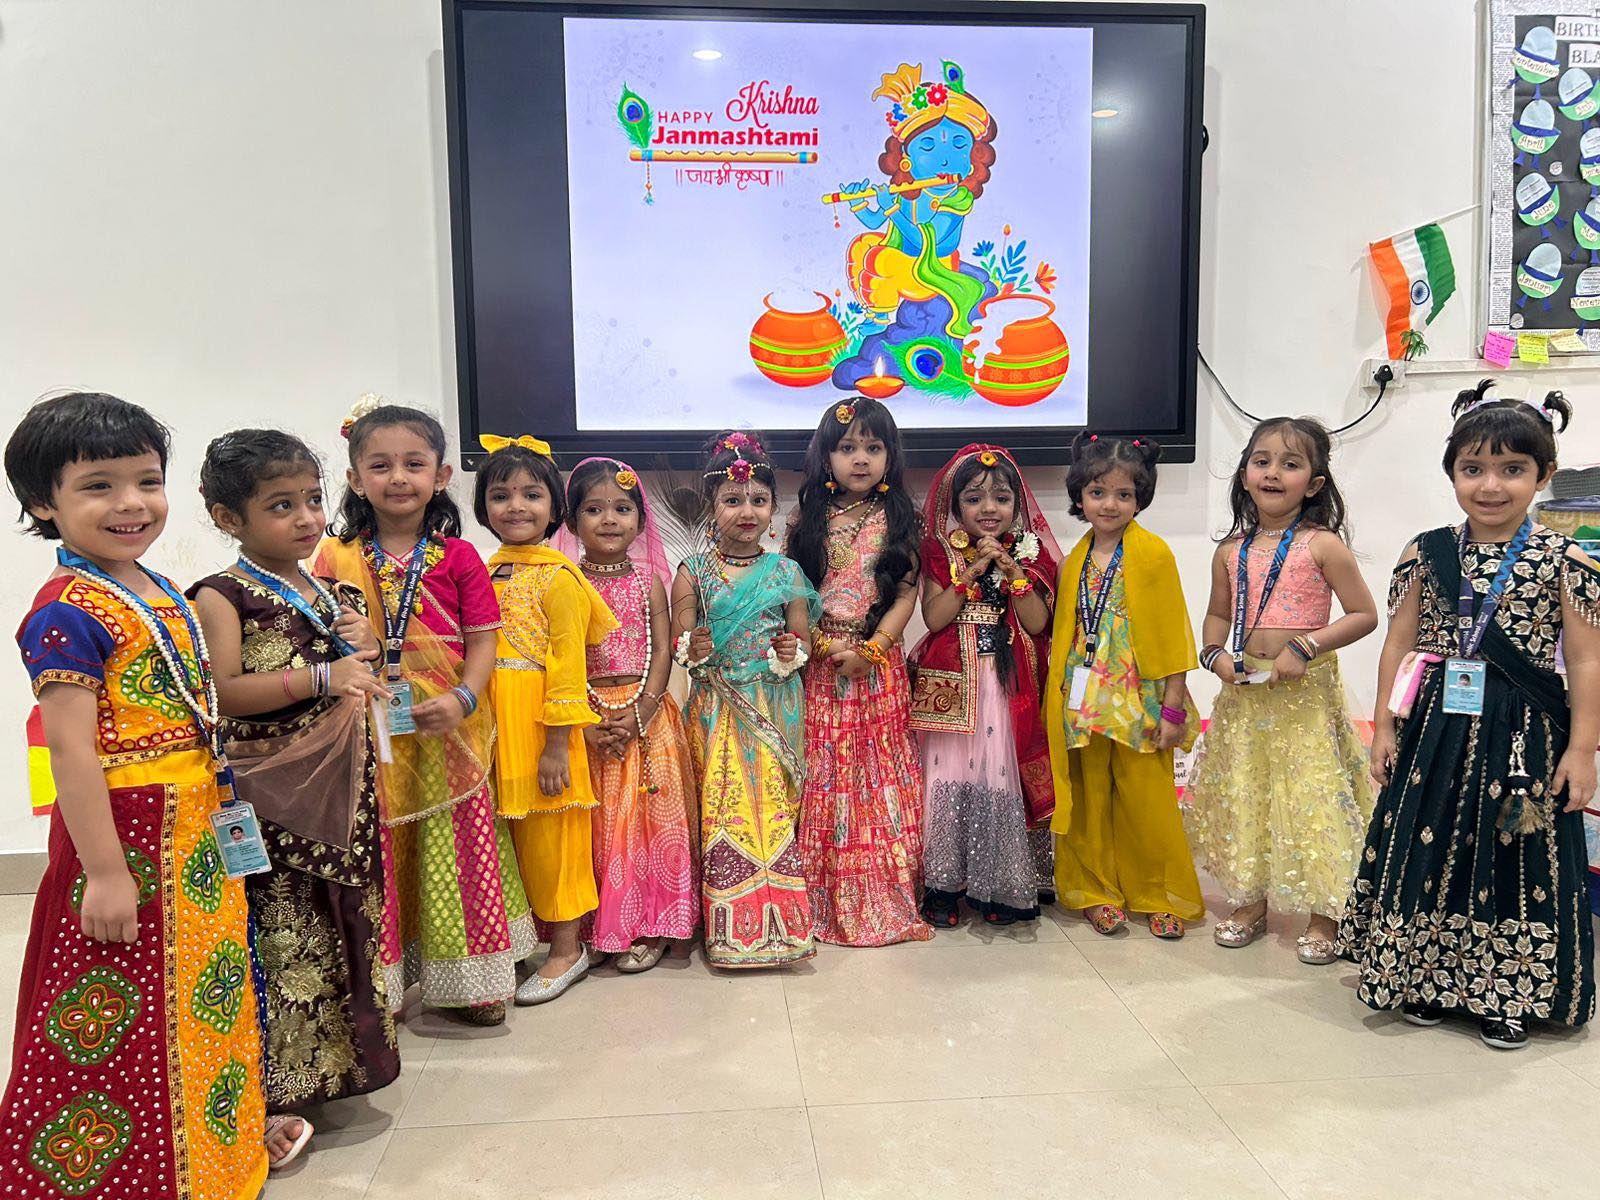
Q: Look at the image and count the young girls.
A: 11